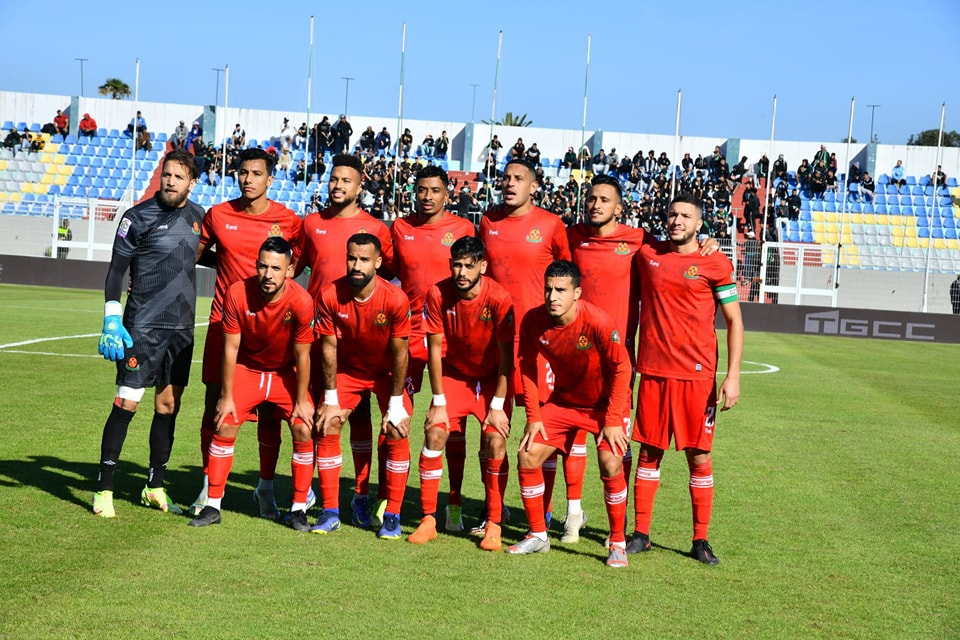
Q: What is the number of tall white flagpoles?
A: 10